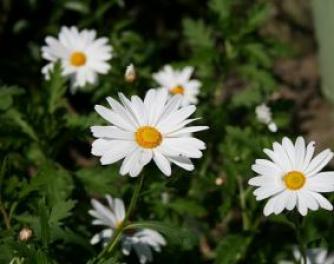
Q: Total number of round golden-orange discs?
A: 4